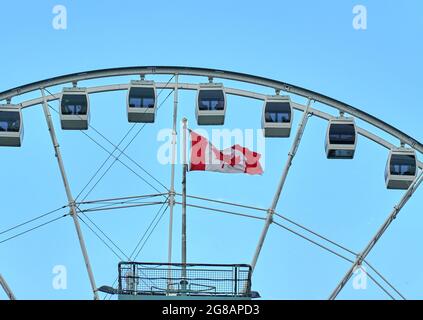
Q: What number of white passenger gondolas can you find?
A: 7